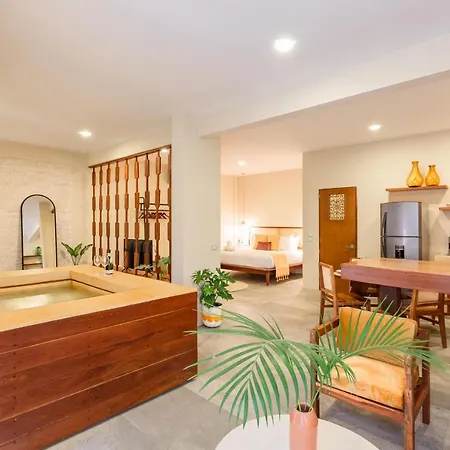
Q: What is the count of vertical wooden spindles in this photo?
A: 9